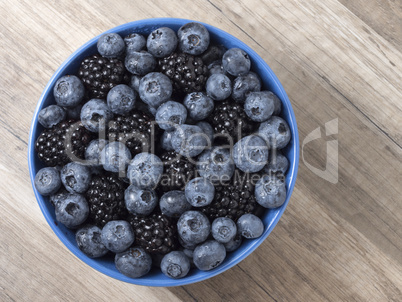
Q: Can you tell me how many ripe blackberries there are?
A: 9